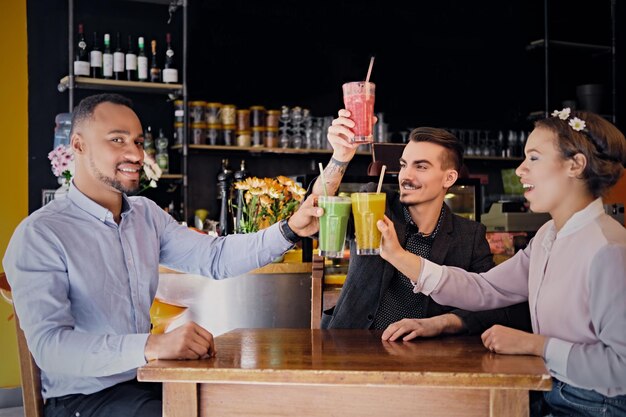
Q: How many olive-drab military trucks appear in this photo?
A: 0